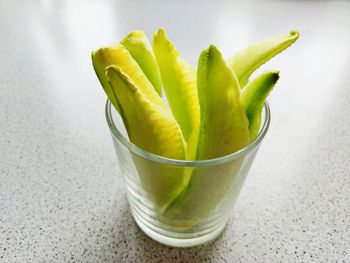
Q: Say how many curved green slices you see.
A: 7